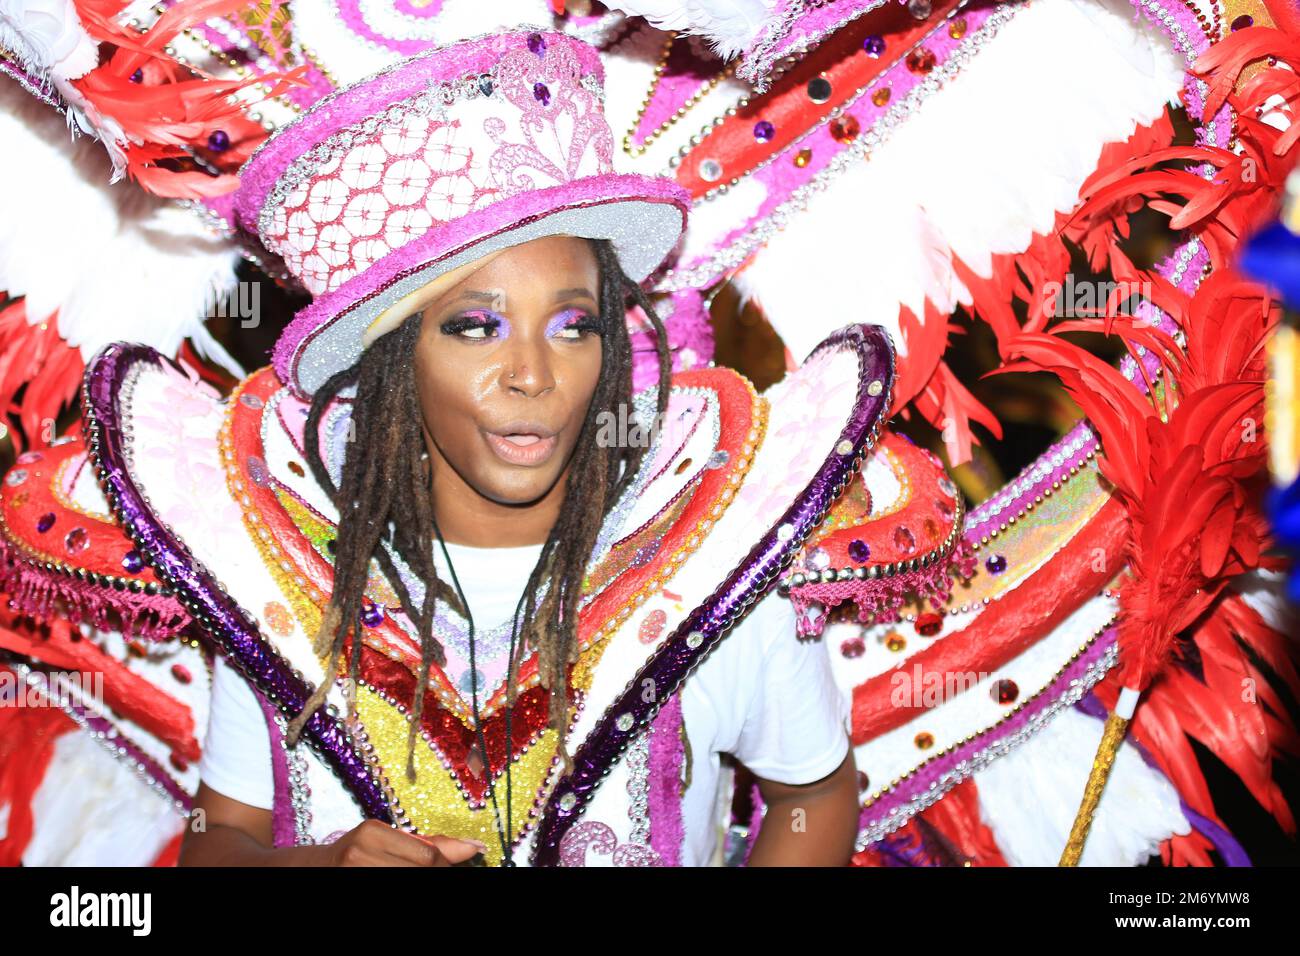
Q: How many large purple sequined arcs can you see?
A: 2